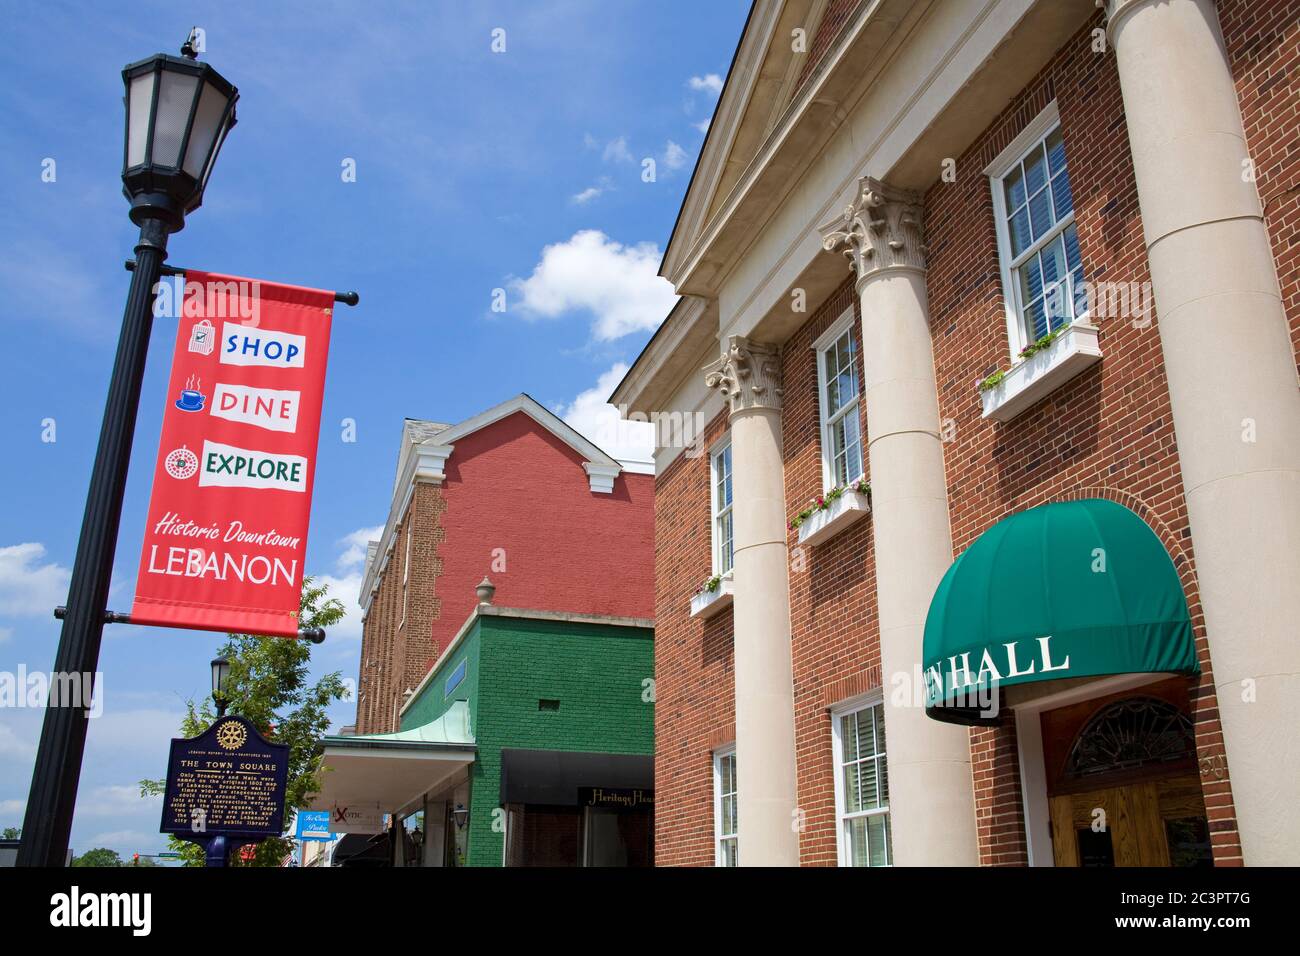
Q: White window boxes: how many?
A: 3